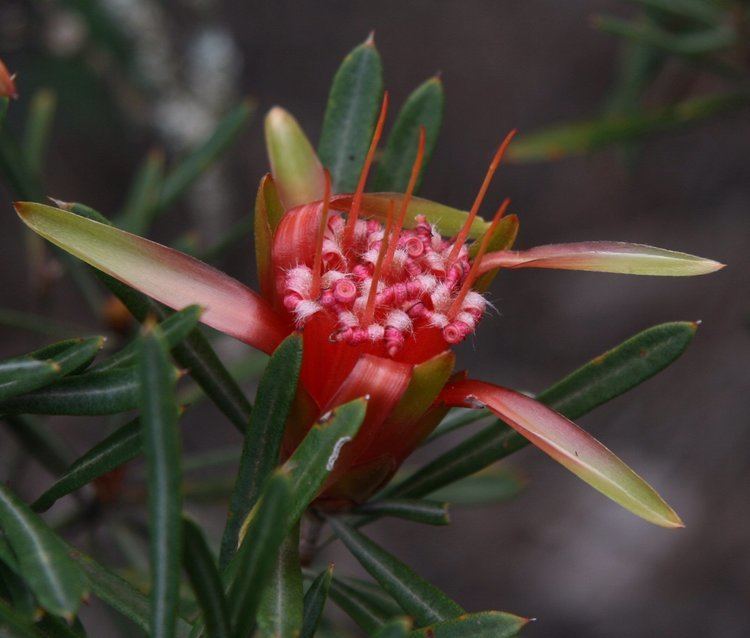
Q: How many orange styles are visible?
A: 6